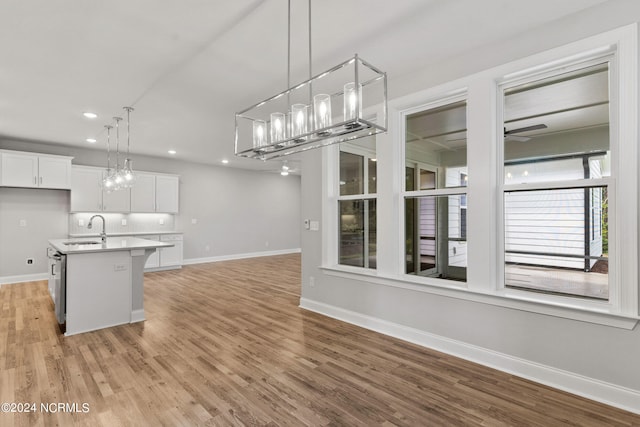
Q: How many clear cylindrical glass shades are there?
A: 5